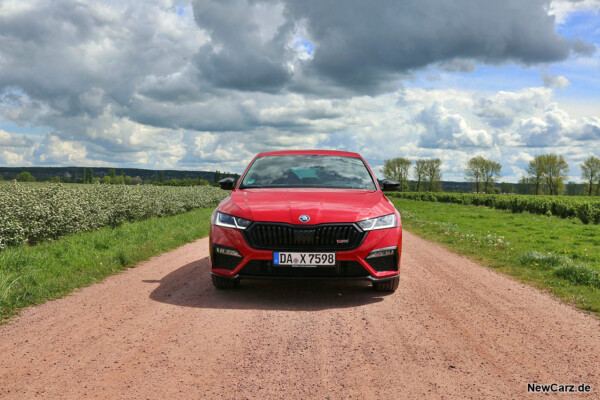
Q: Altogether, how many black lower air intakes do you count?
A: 3